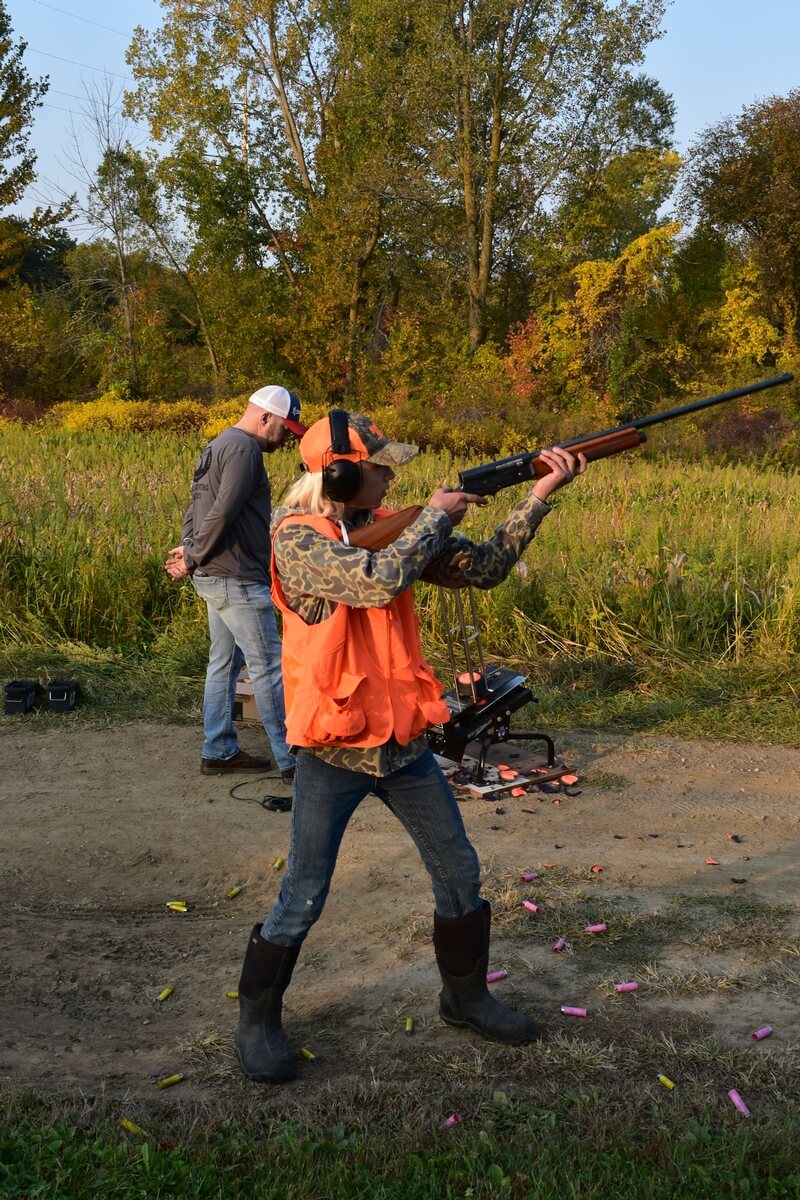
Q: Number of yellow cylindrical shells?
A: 11